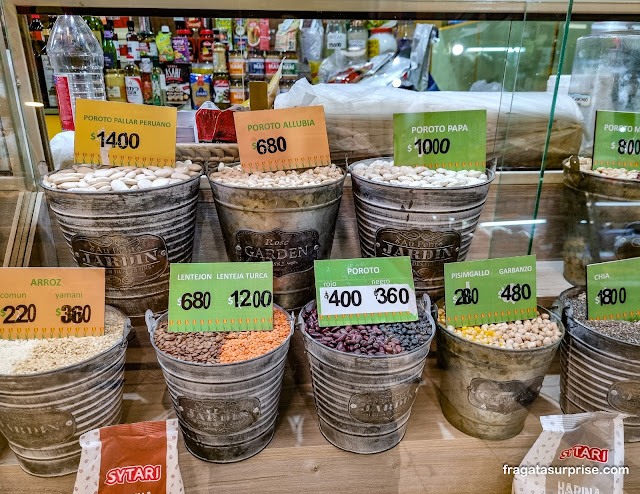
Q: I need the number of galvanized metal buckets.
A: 9